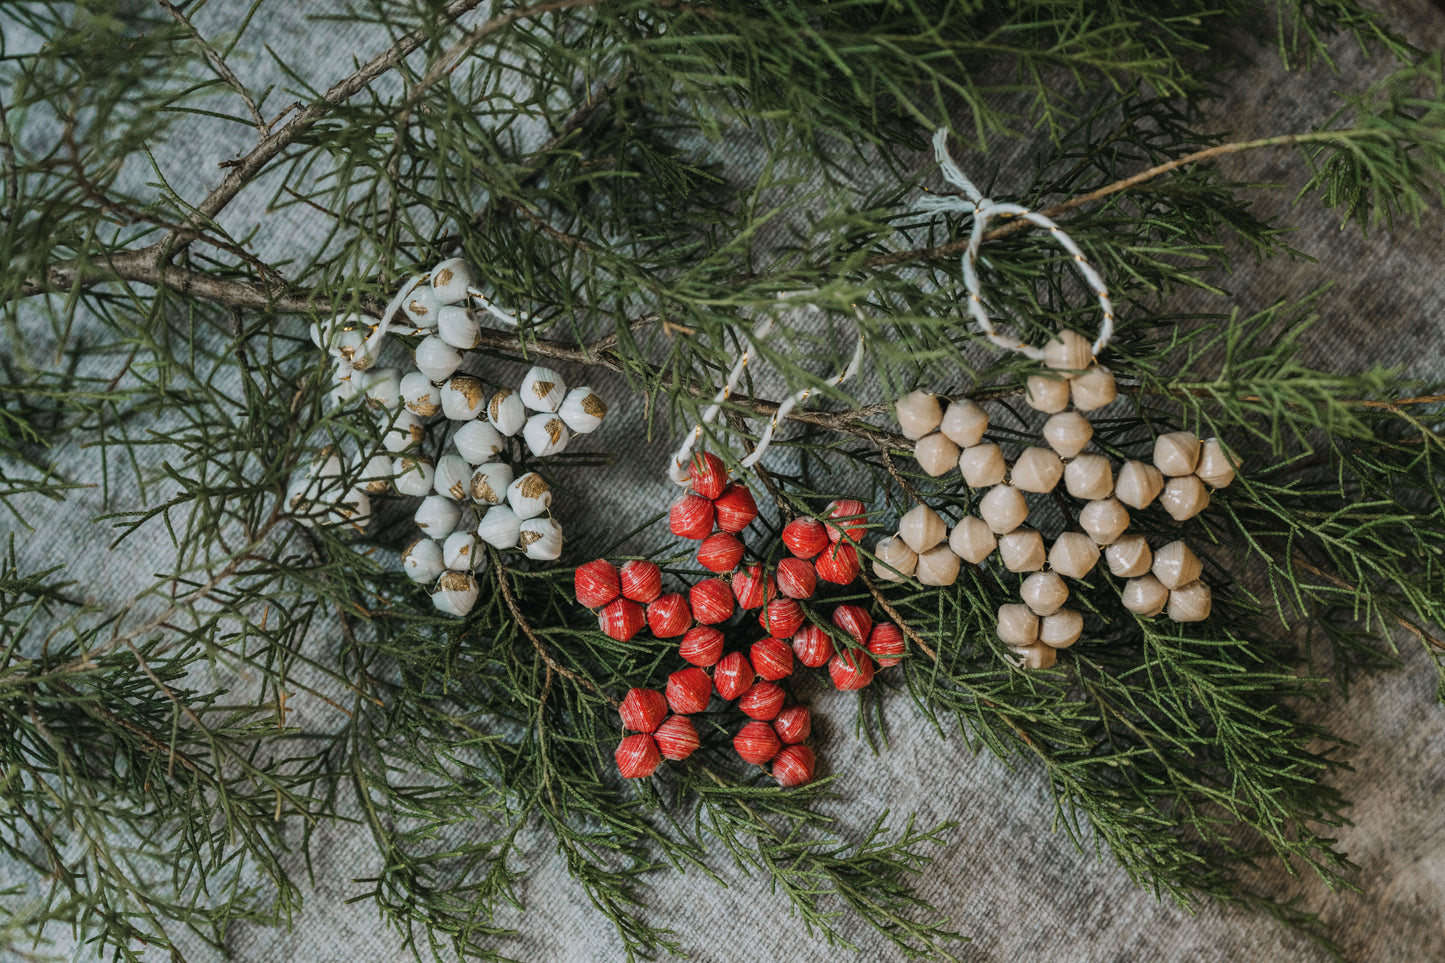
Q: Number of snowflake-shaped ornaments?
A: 3